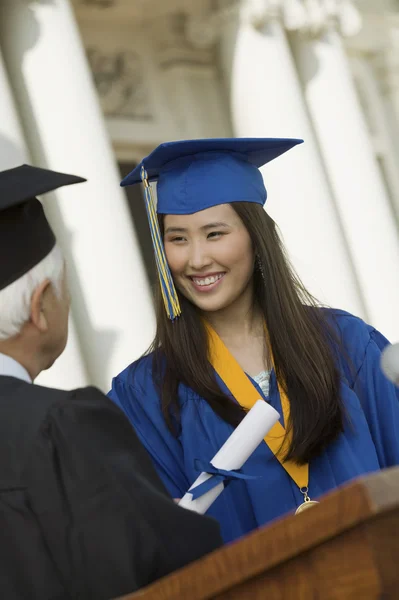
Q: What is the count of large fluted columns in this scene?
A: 4